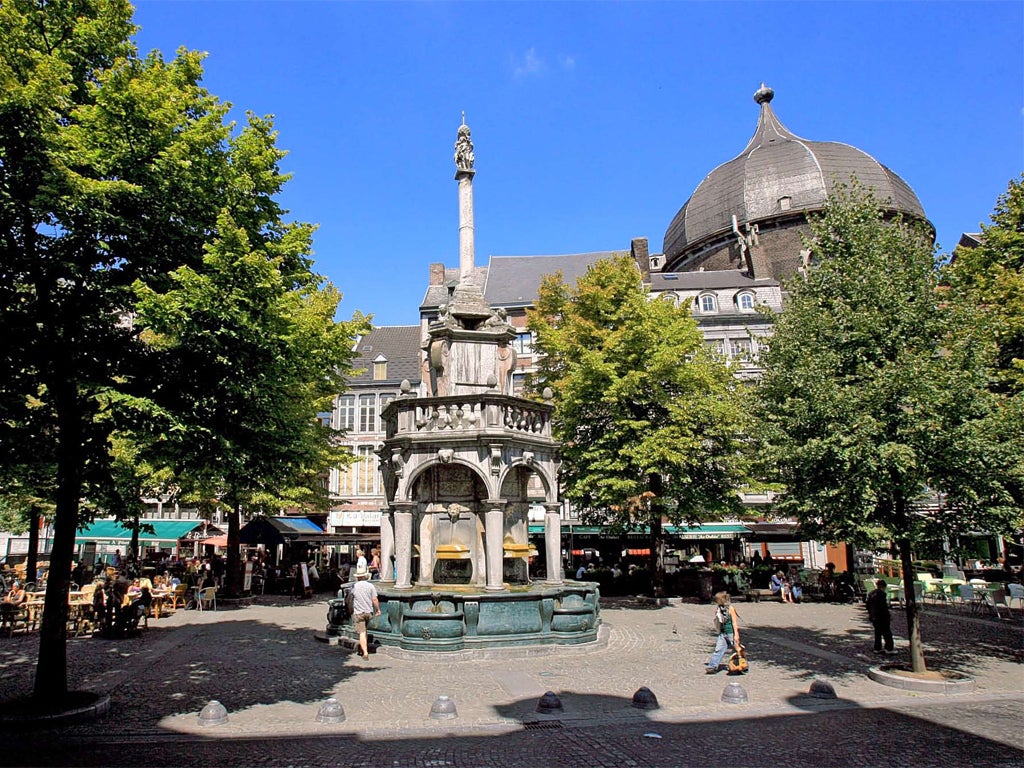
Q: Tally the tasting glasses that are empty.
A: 0